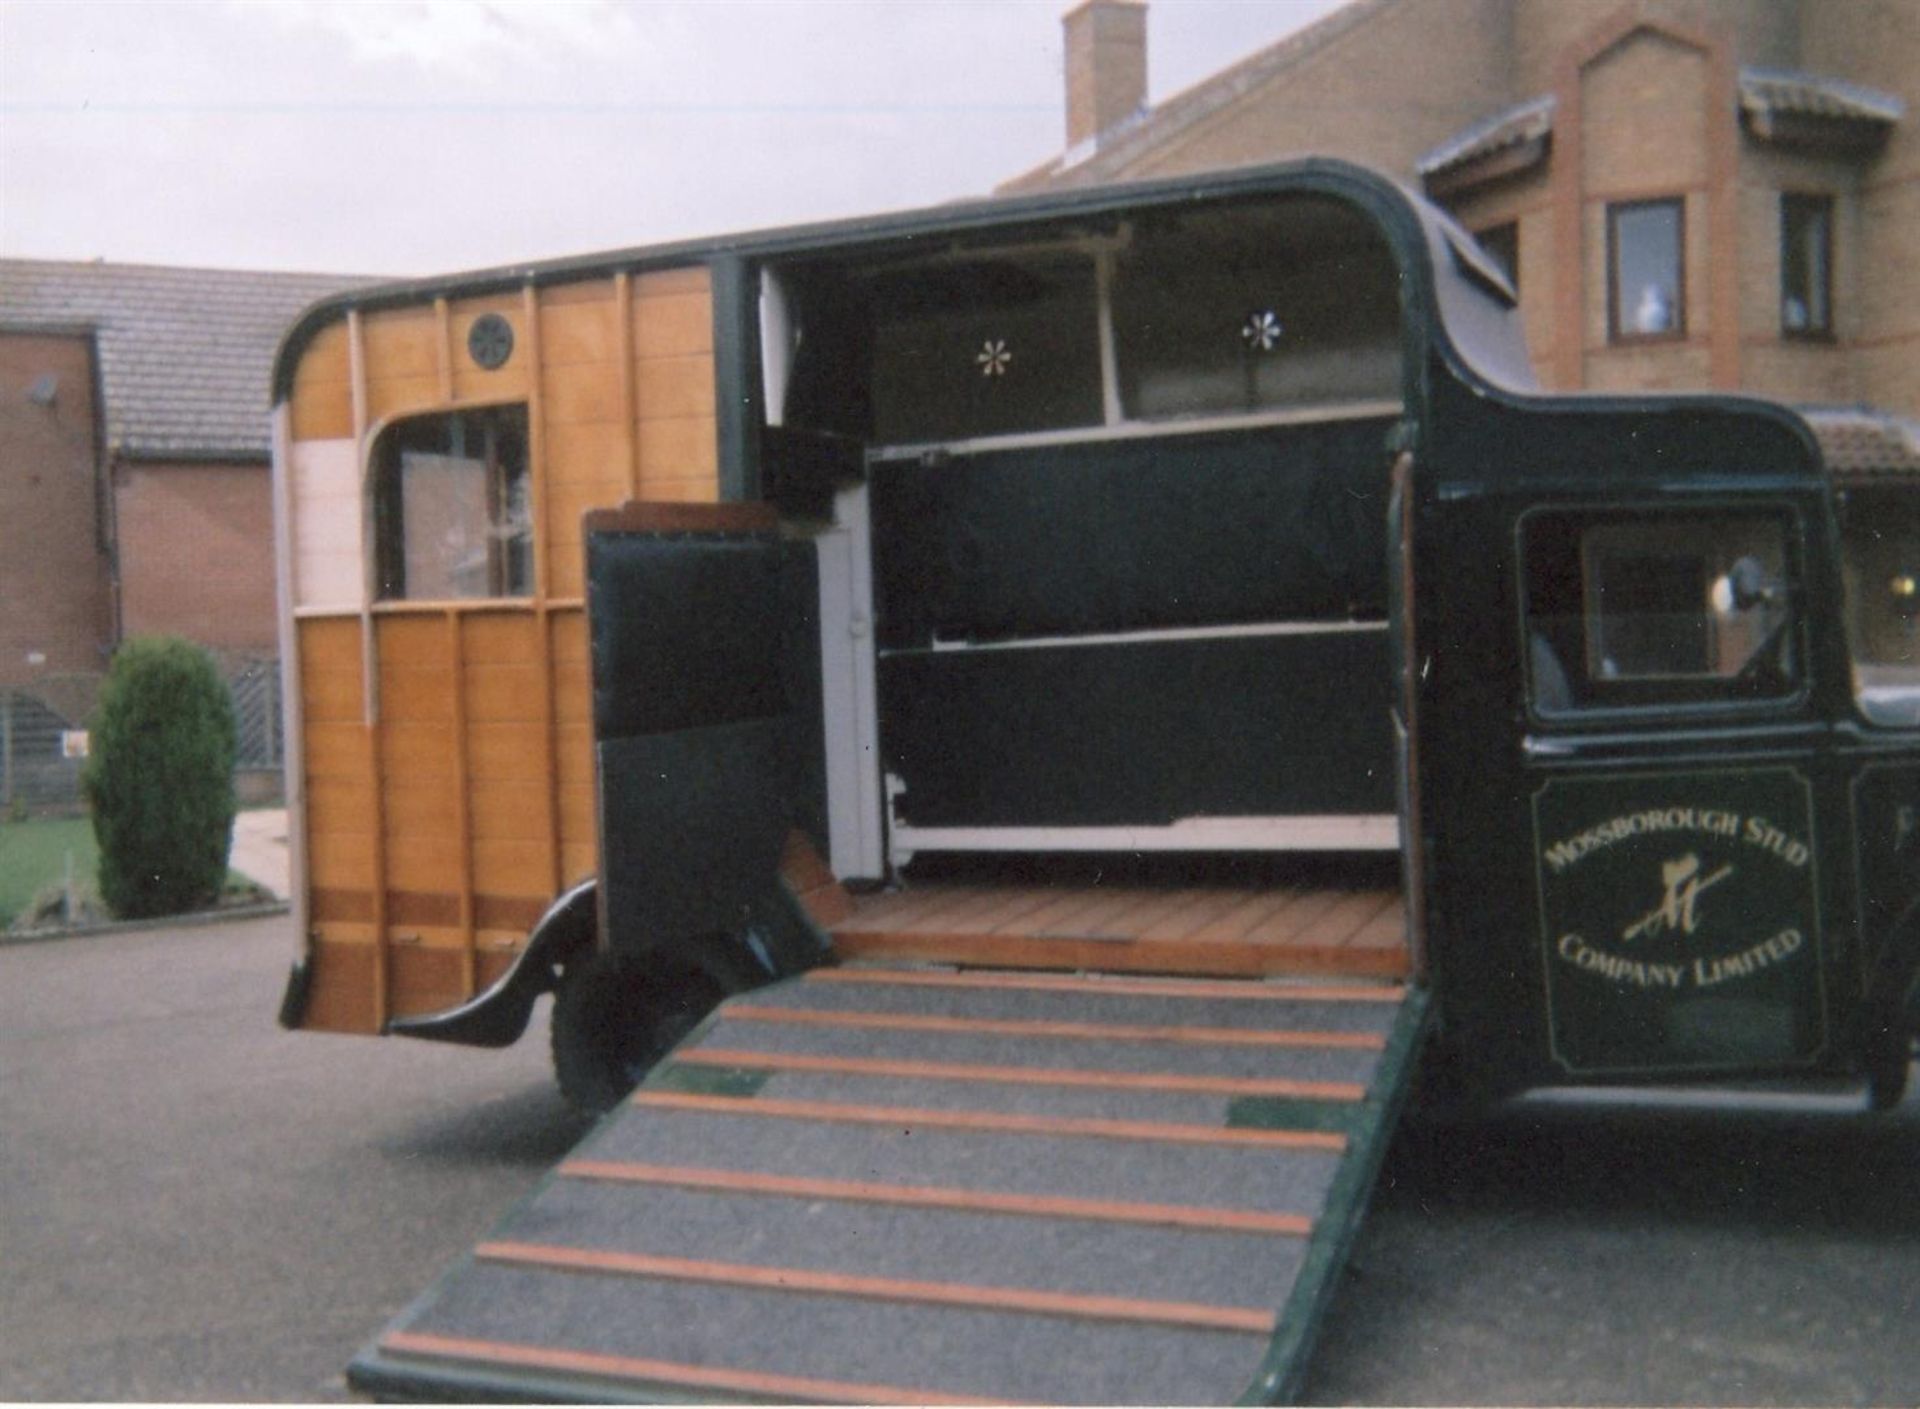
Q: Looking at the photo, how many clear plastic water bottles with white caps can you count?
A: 0